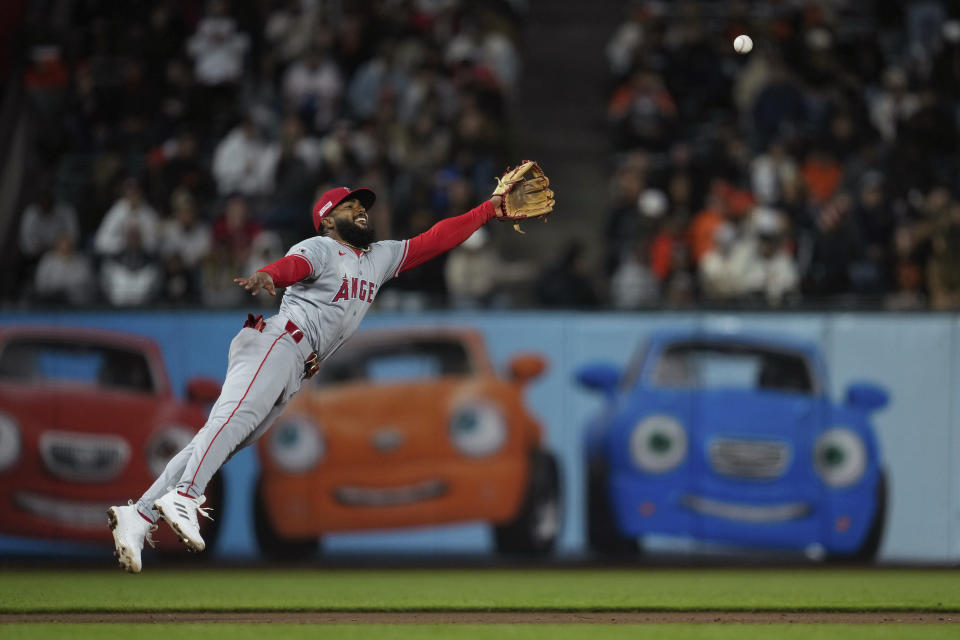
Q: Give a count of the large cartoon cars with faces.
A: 3